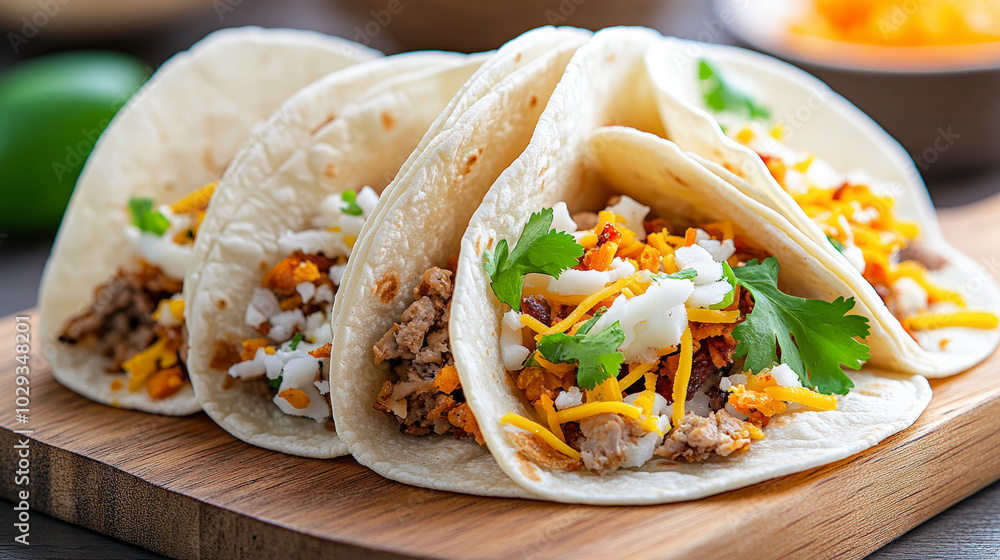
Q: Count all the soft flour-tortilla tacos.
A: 5